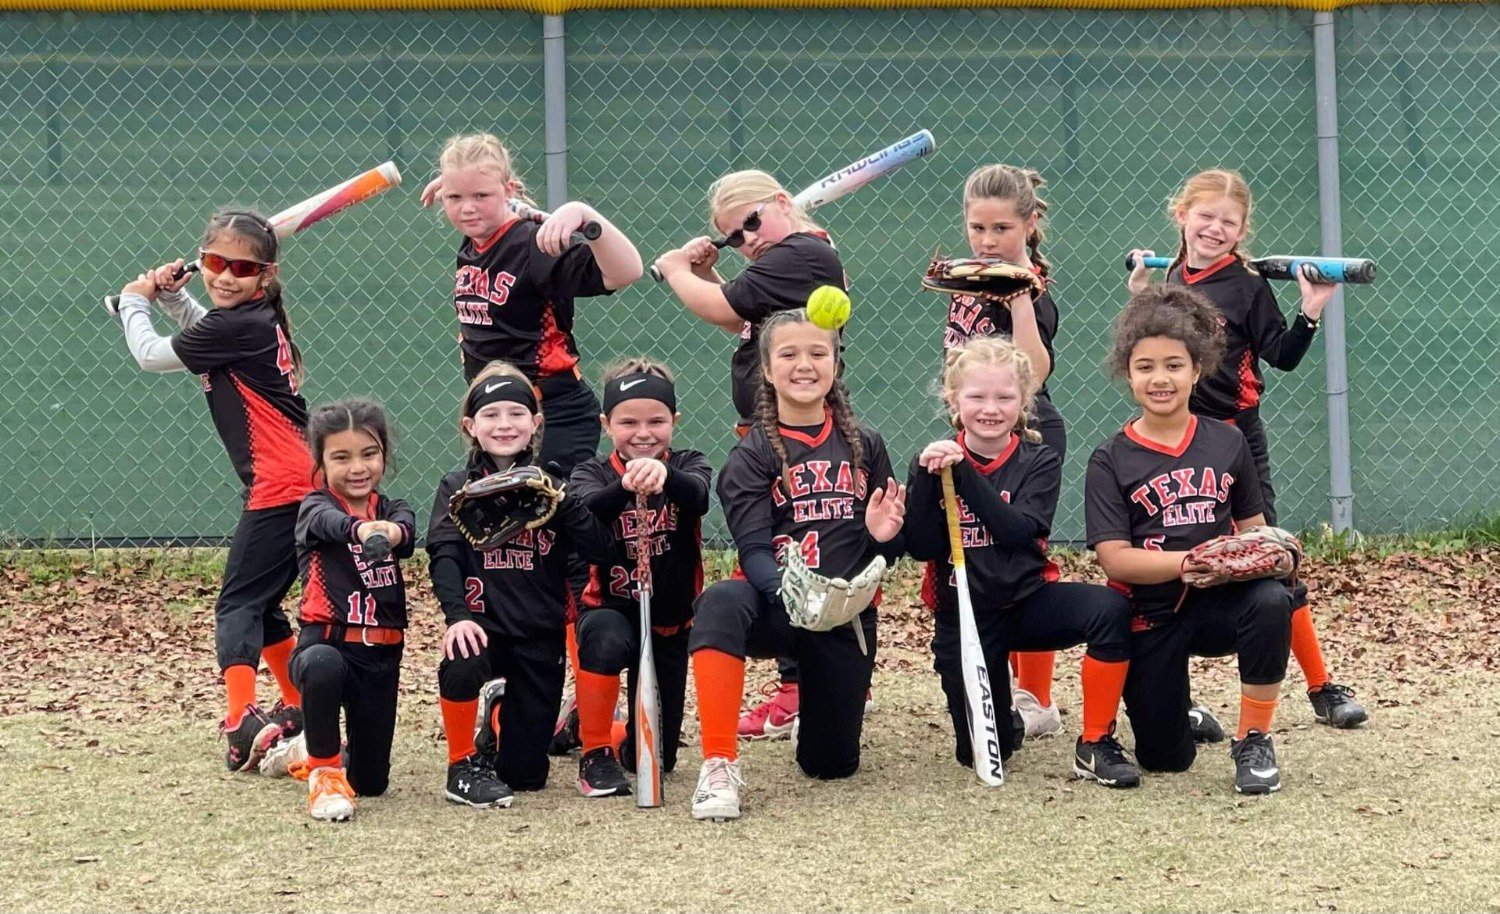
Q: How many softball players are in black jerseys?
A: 11